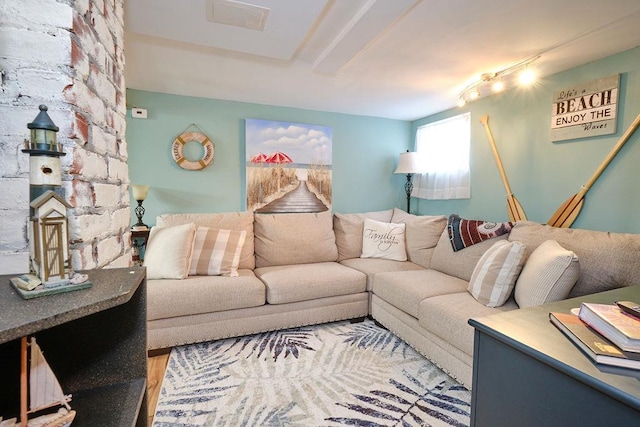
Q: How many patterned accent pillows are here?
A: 2